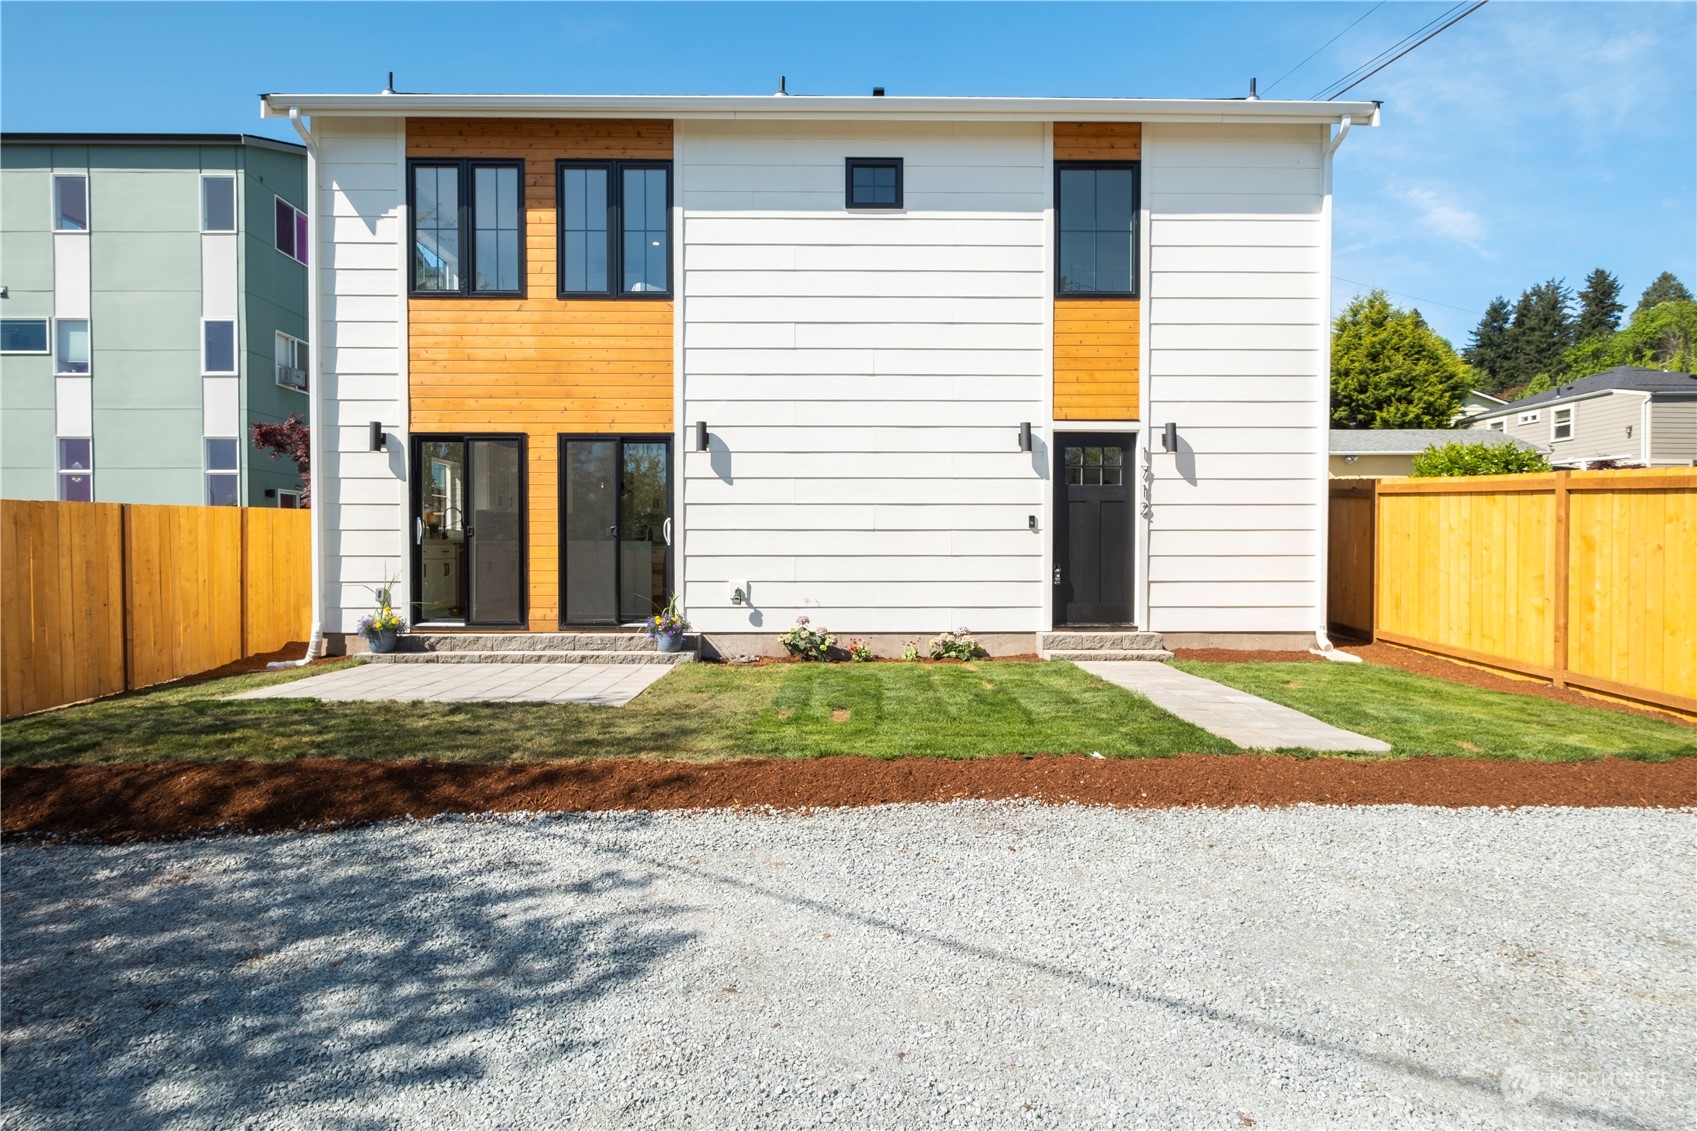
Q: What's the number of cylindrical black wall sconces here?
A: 4